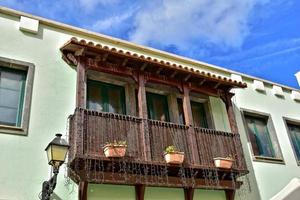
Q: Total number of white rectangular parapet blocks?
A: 5